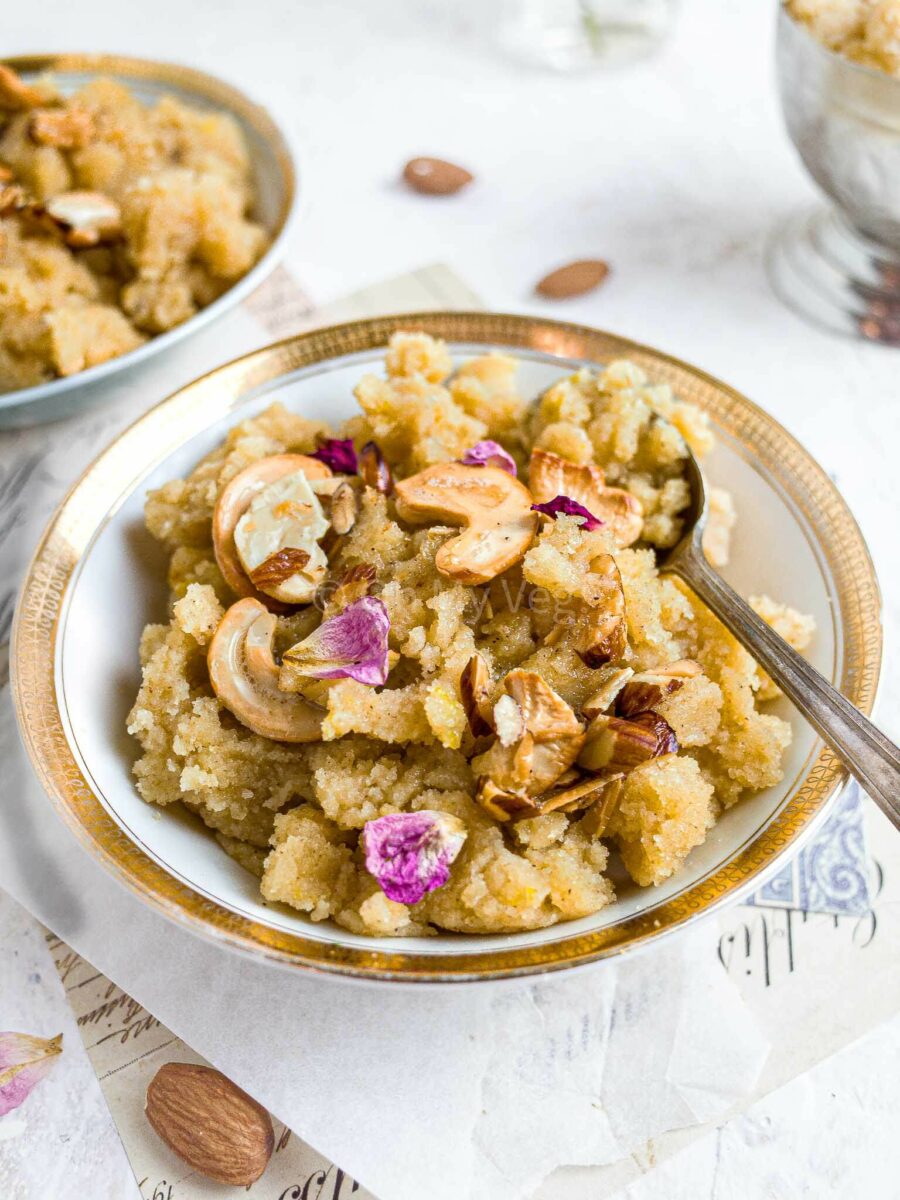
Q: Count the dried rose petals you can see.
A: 6